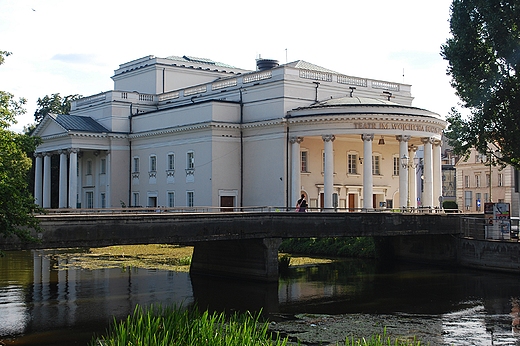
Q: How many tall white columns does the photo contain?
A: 11